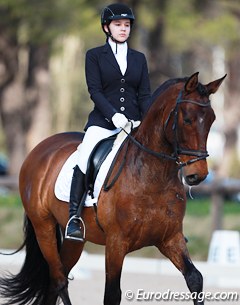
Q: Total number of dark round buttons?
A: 4